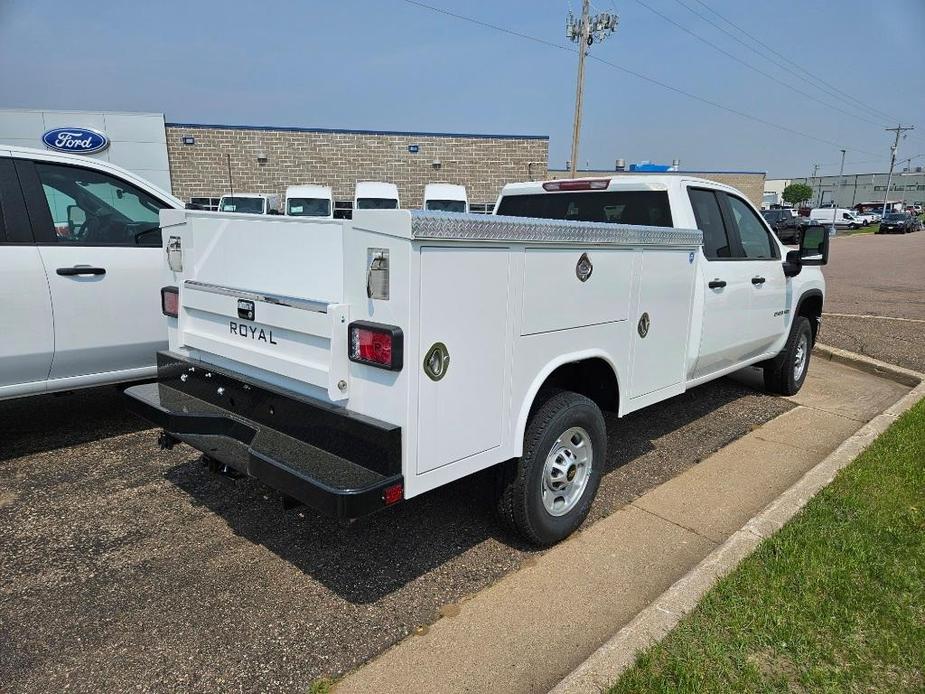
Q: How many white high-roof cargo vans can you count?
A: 3